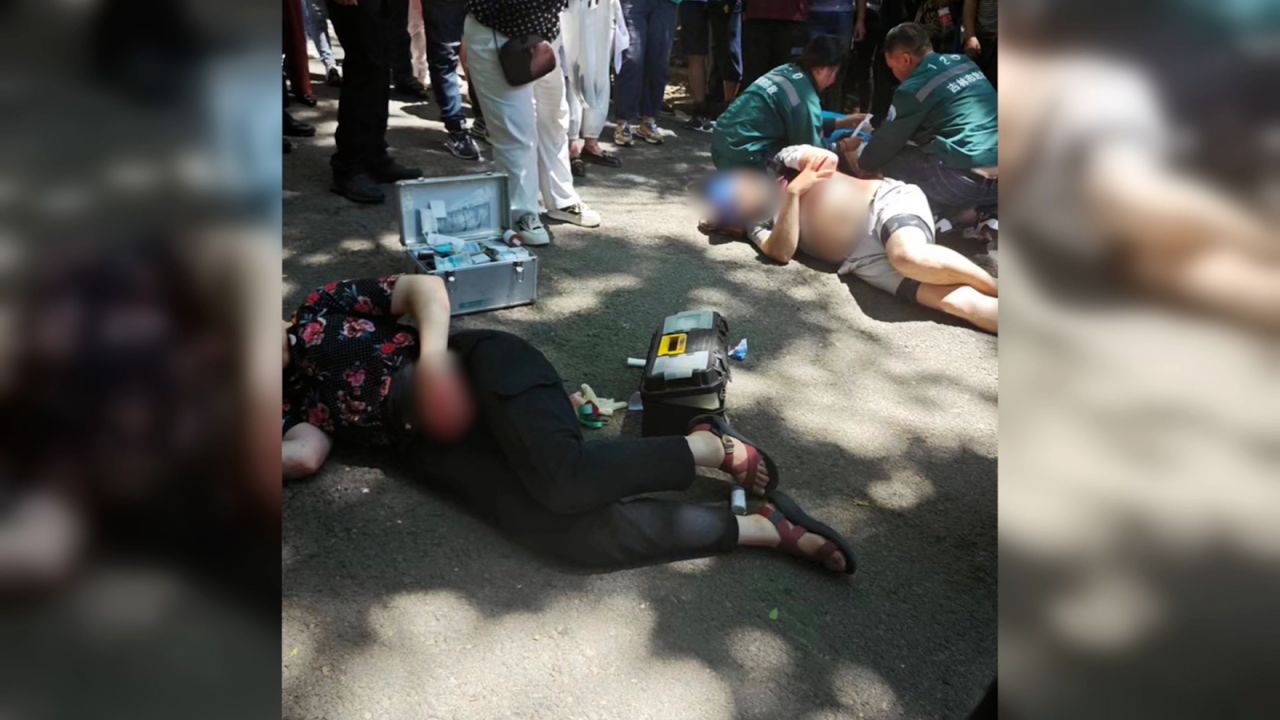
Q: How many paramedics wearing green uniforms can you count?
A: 2